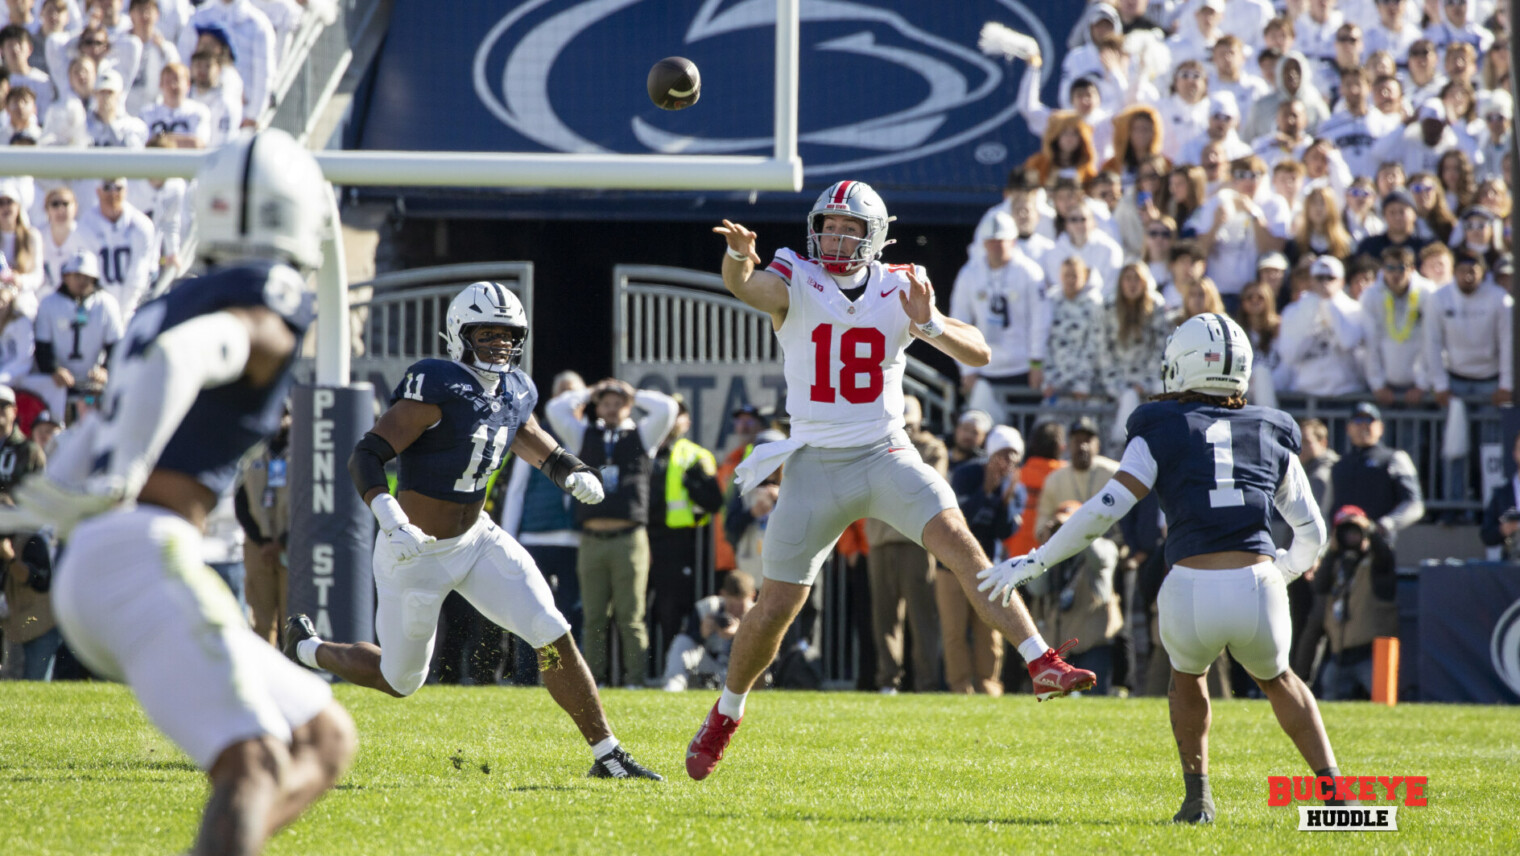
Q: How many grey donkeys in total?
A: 0